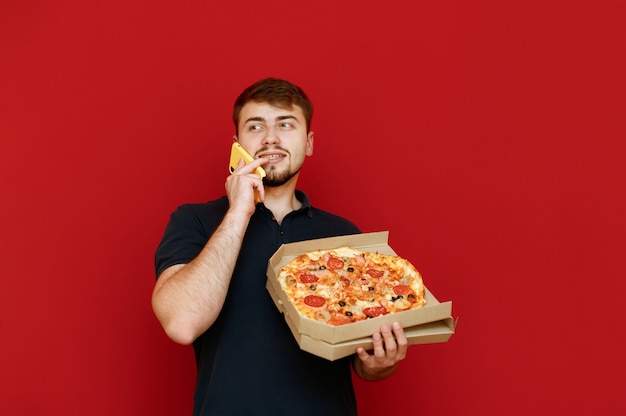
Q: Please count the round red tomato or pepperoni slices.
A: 6